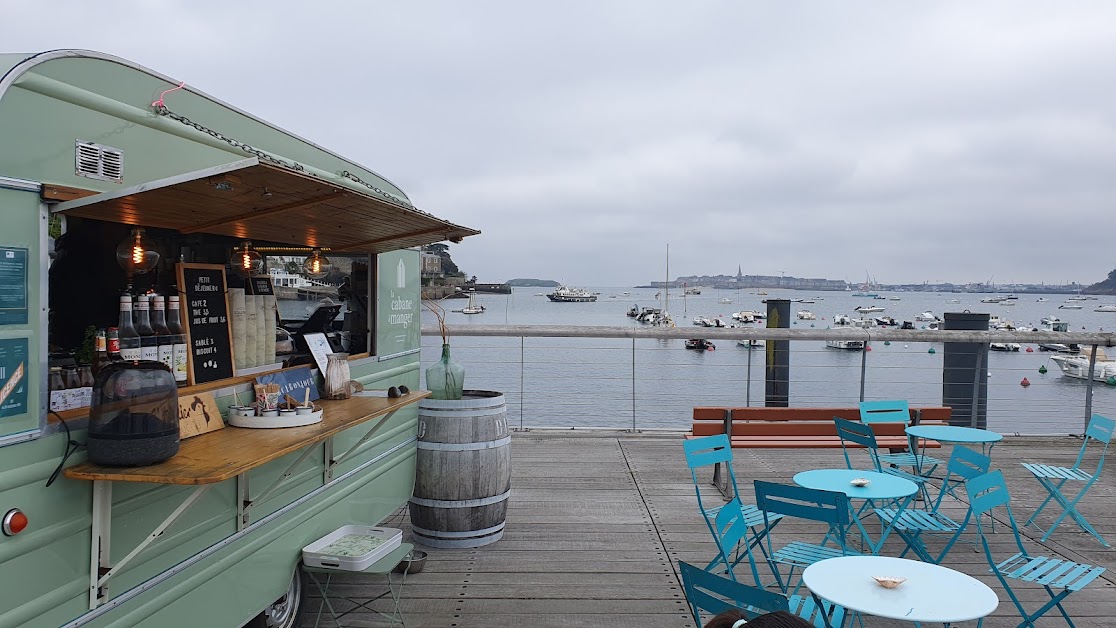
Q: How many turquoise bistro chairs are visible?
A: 9